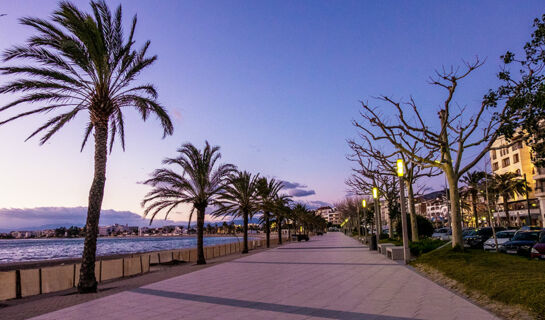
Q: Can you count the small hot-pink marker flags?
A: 0